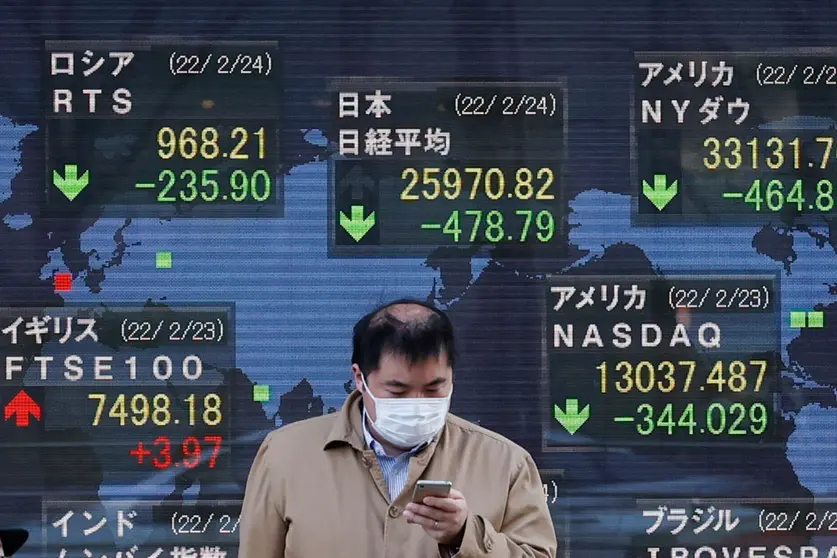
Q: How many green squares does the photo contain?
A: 4